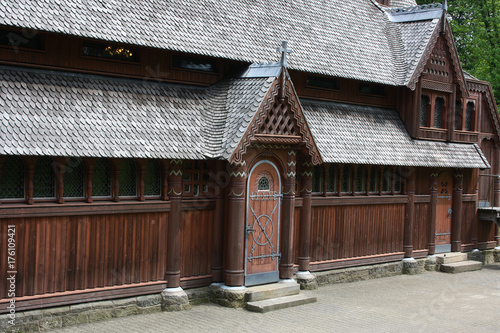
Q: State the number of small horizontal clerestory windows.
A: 5